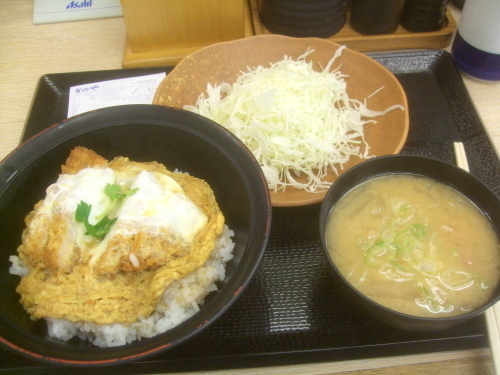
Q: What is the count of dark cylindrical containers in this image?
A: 3